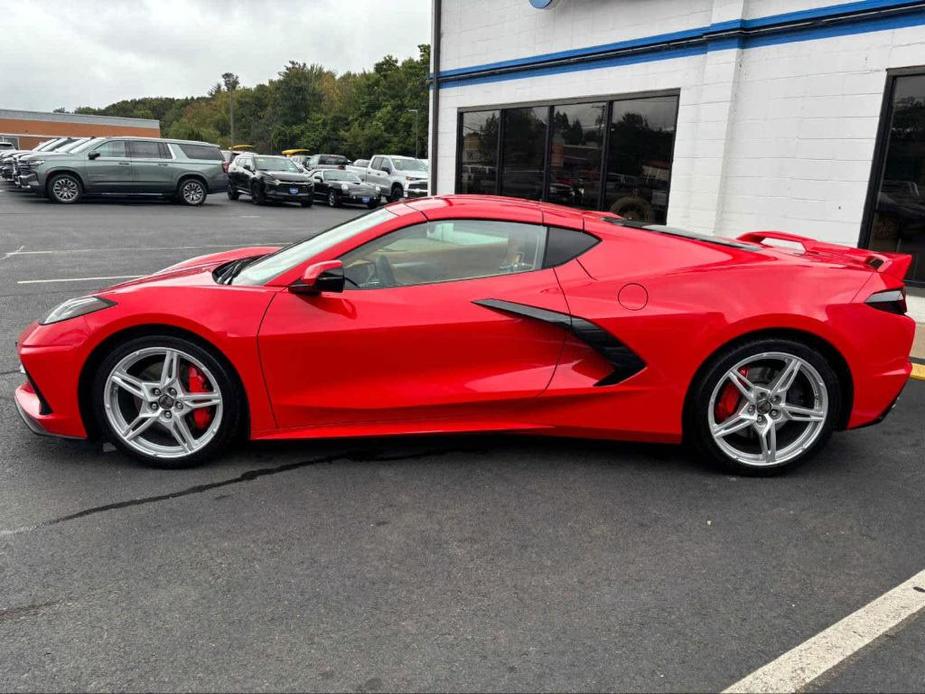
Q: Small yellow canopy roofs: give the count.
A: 2